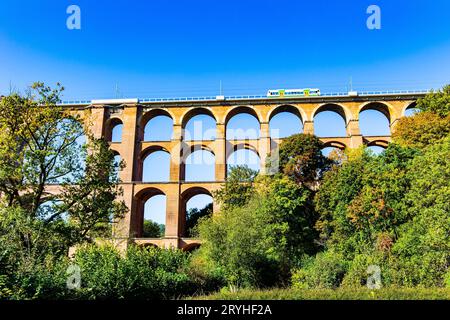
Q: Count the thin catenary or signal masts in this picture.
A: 3